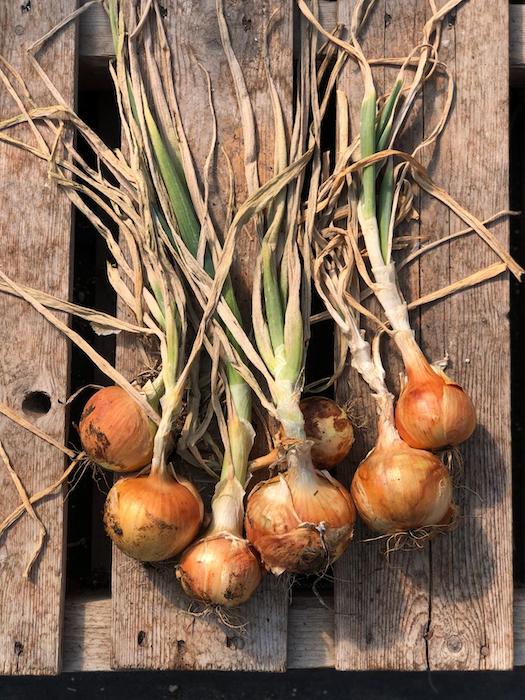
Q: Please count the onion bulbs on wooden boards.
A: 7